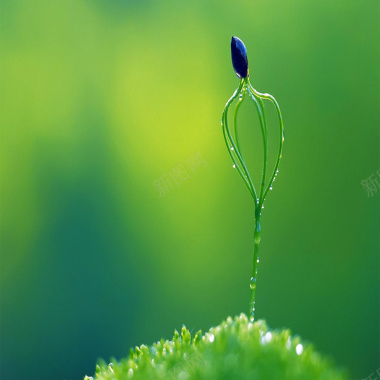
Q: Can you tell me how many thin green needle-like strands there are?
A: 6